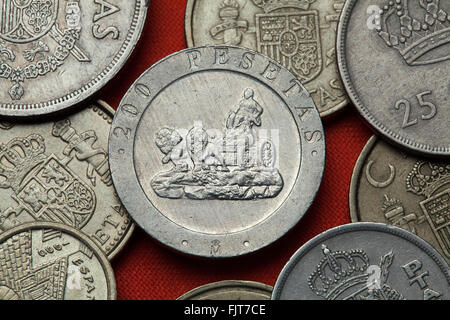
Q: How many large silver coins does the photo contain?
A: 4